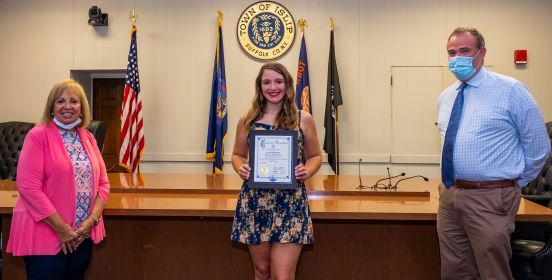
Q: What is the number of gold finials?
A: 4